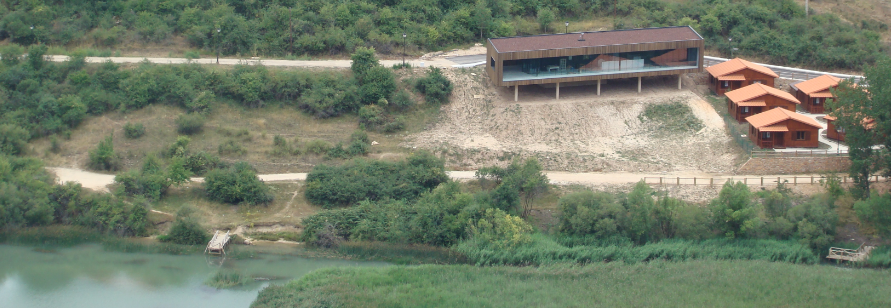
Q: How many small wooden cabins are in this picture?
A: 5